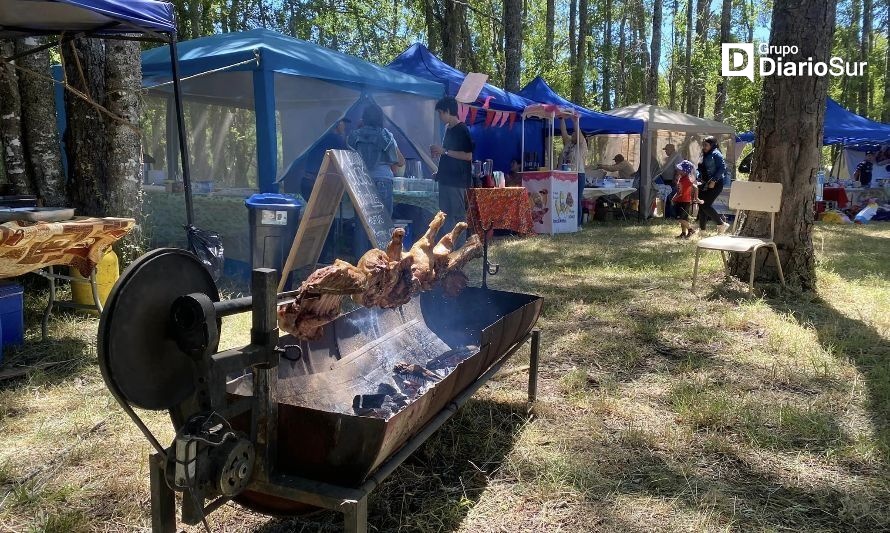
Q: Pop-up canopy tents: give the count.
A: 6